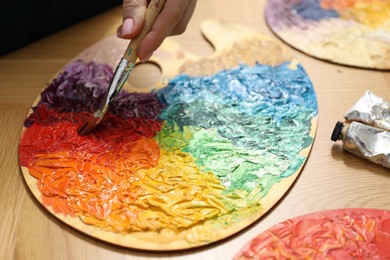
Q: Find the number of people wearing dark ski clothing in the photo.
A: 0